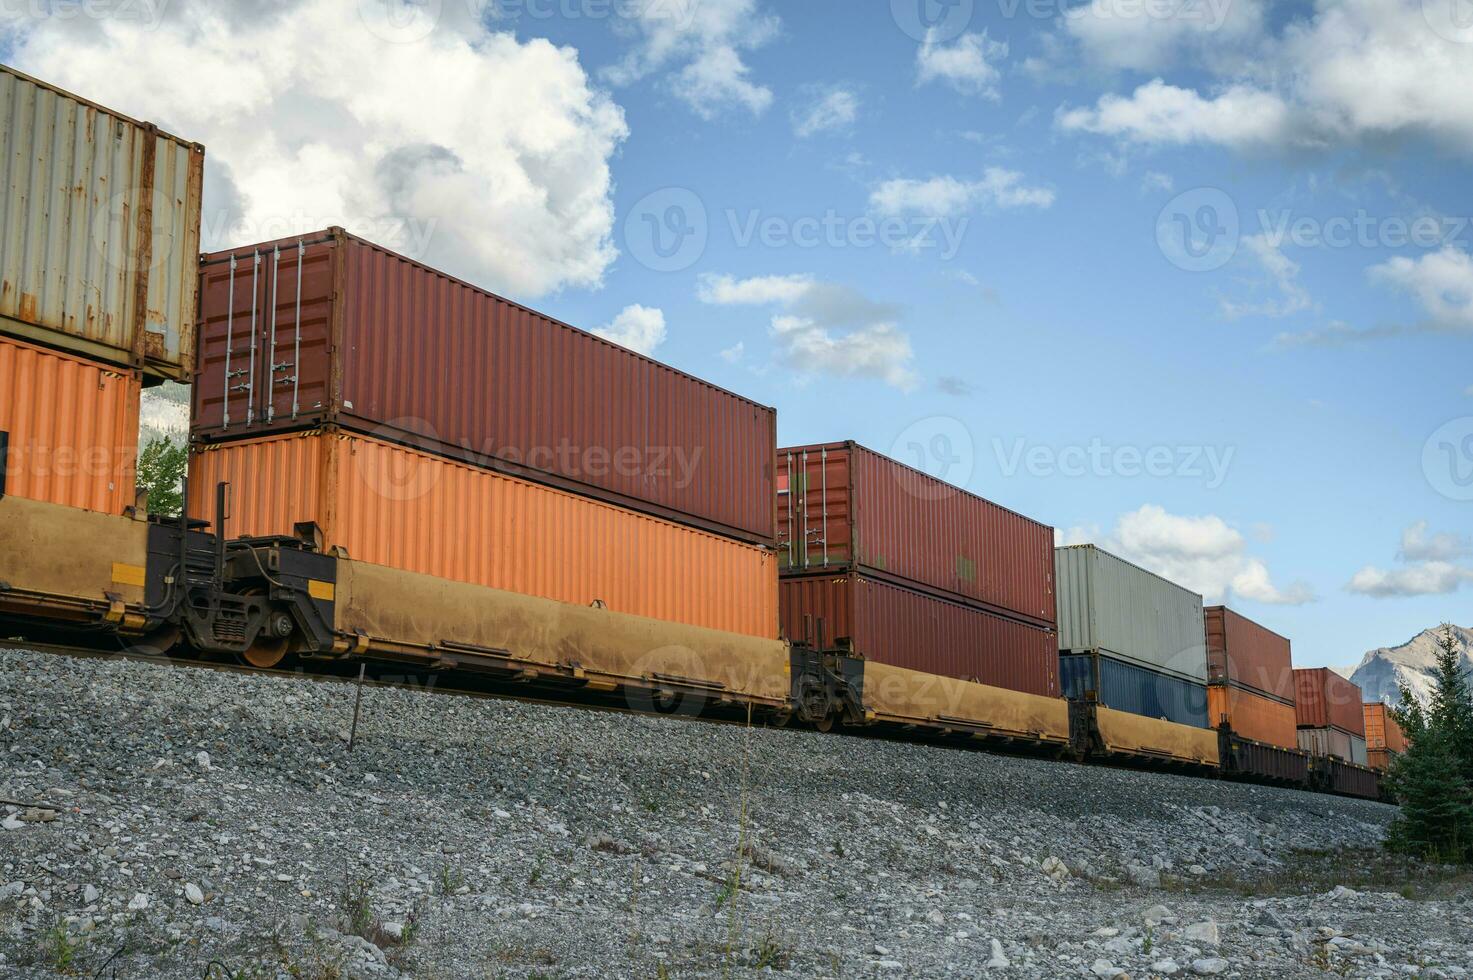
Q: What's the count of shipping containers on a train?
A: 14